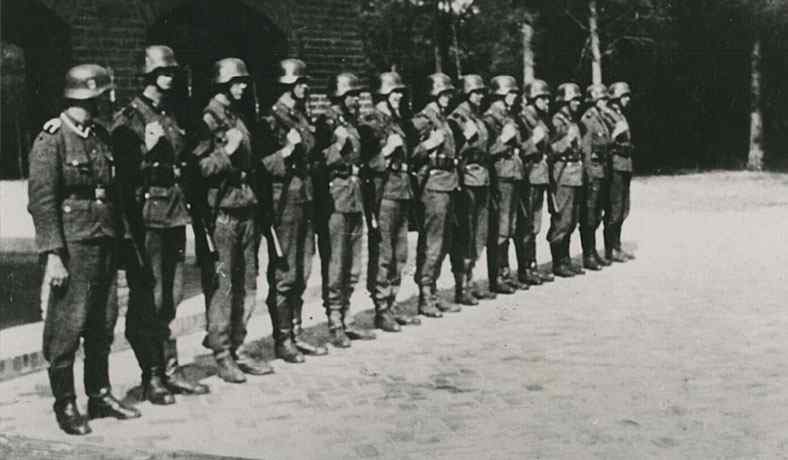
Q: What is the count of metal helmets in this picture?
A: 13